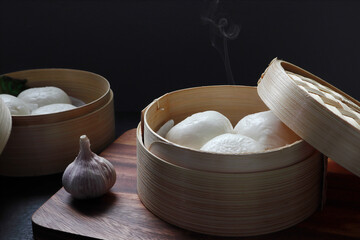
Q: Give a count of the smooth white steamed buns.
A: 6